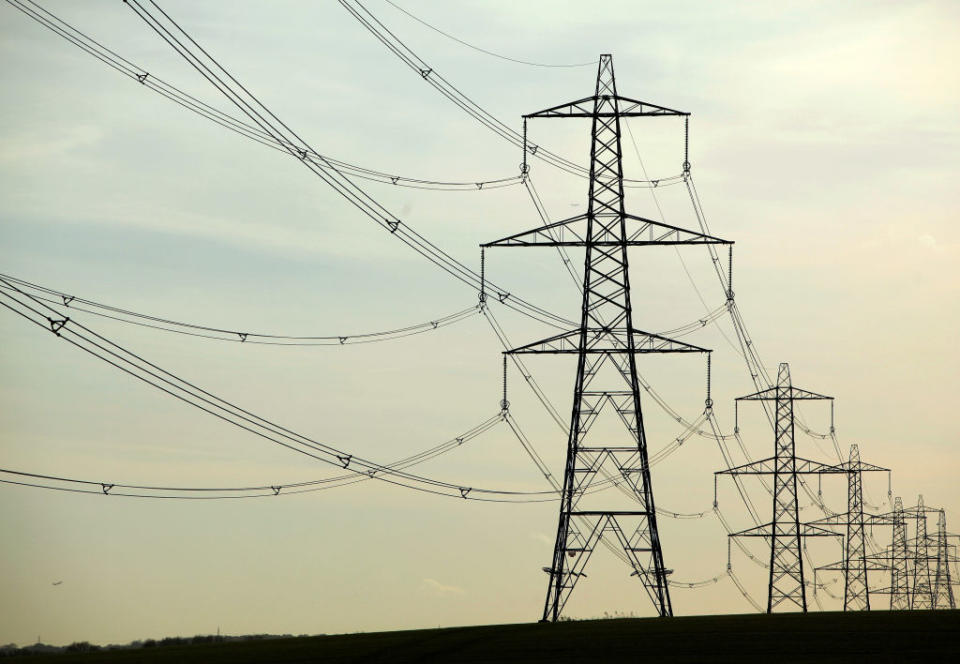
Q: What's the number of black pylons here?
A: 6